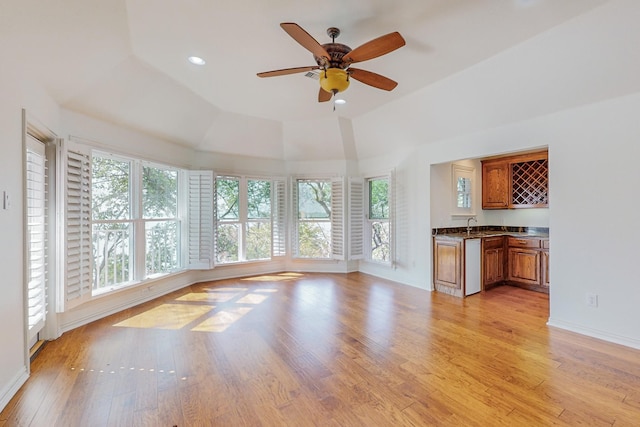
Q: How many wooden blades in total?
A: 5